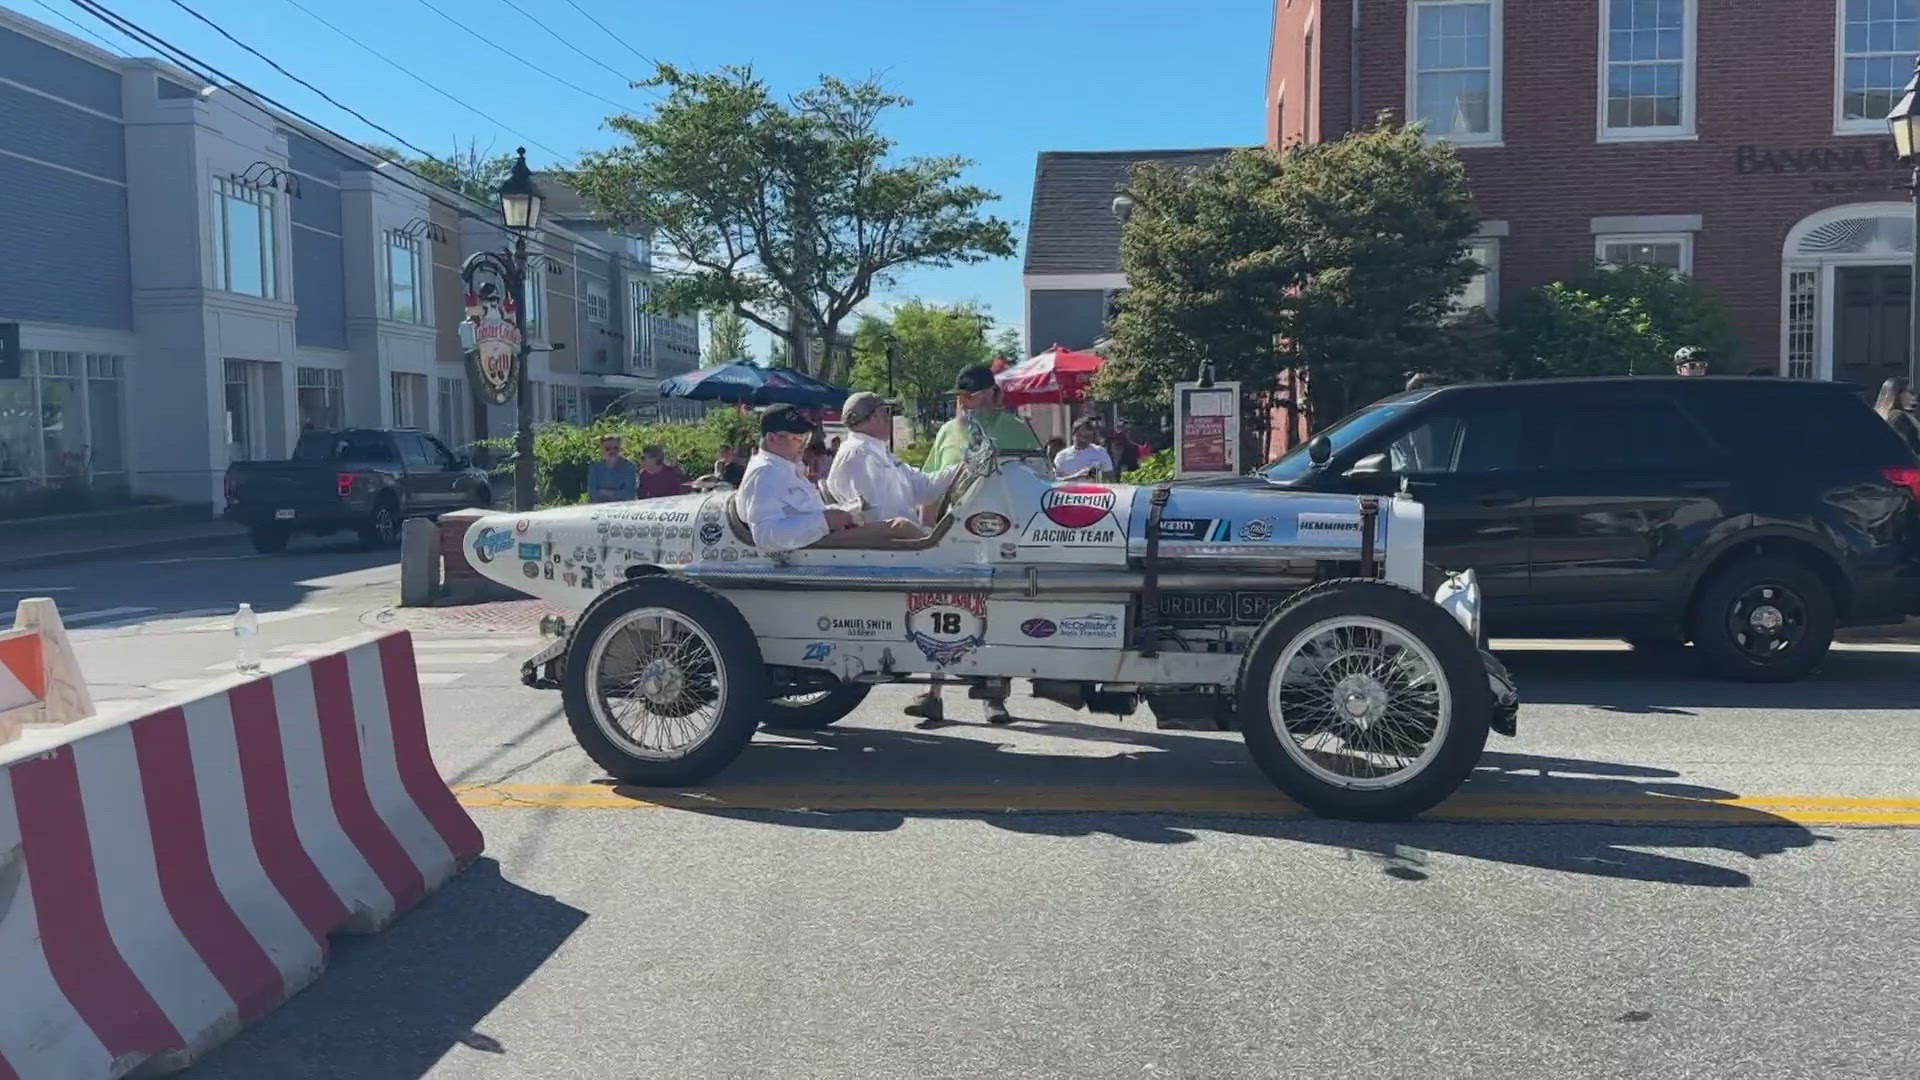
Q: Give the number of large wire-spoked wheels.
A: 2